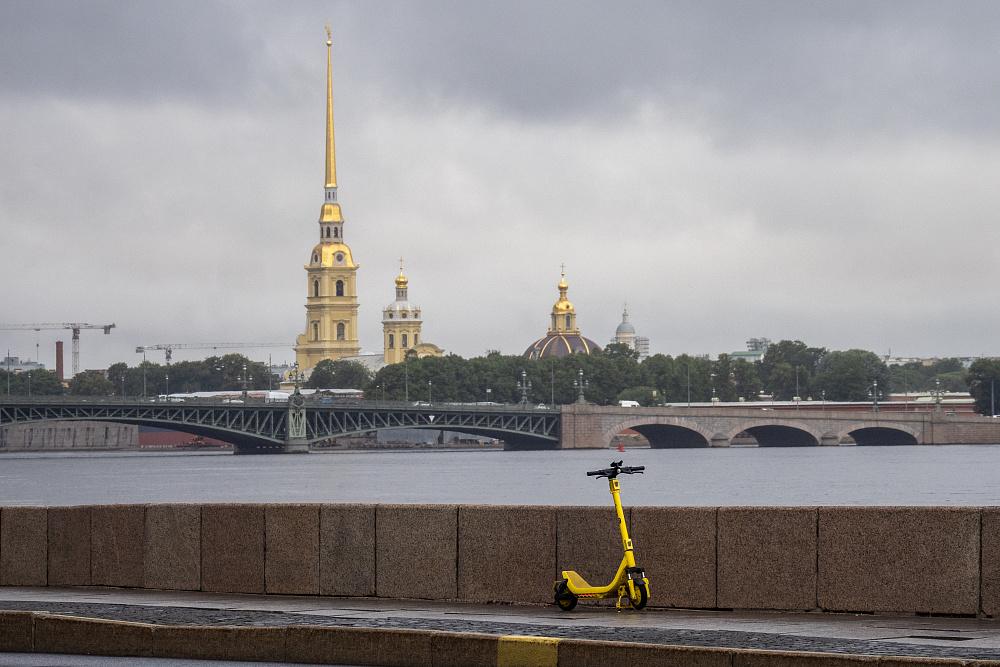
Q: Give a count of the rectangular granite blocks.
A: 14